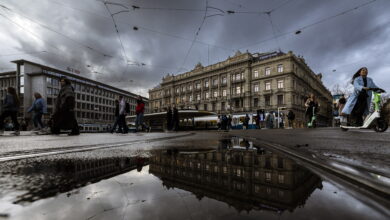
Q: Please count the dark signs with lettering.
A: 1